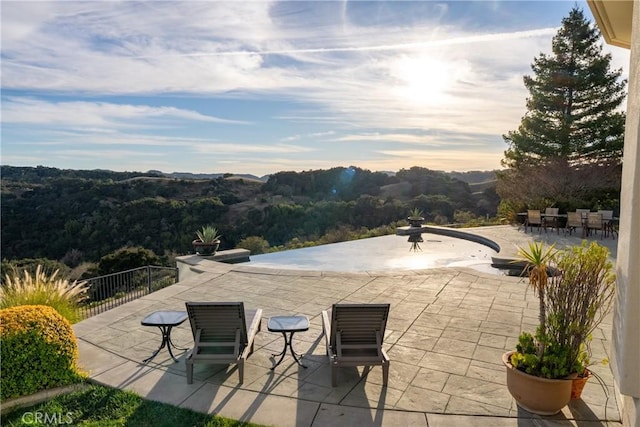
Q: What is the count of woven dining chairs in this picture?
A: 6